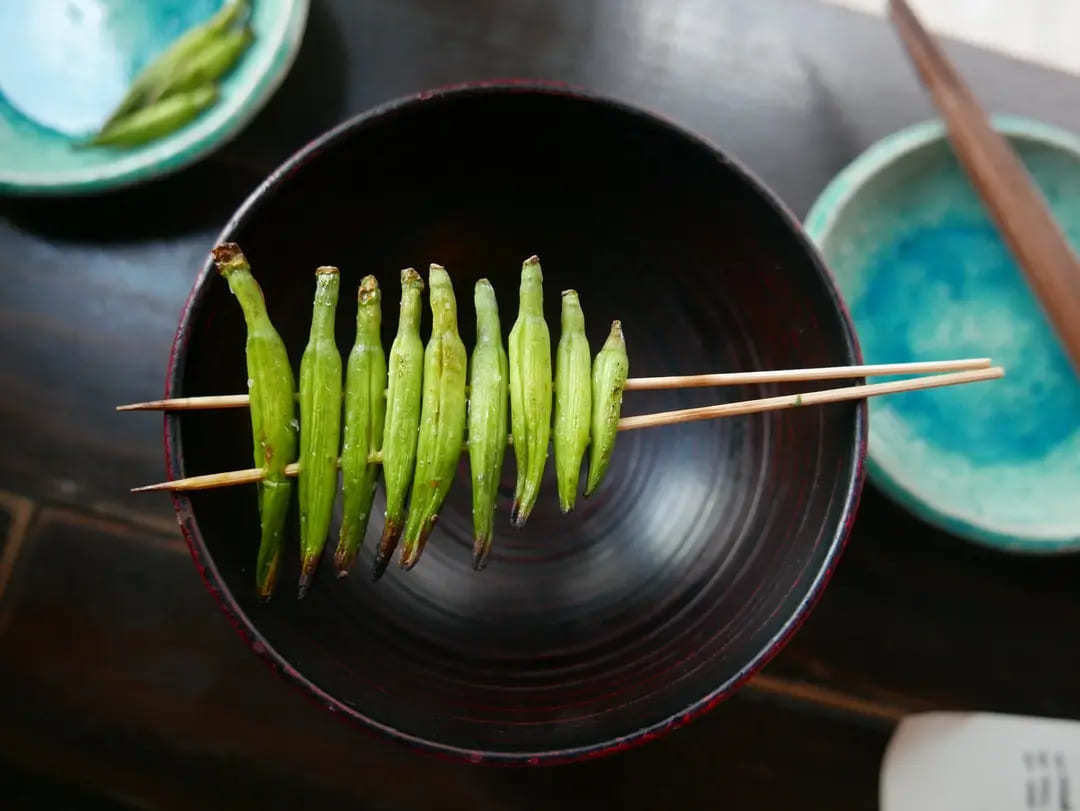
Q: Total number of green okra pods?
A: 12